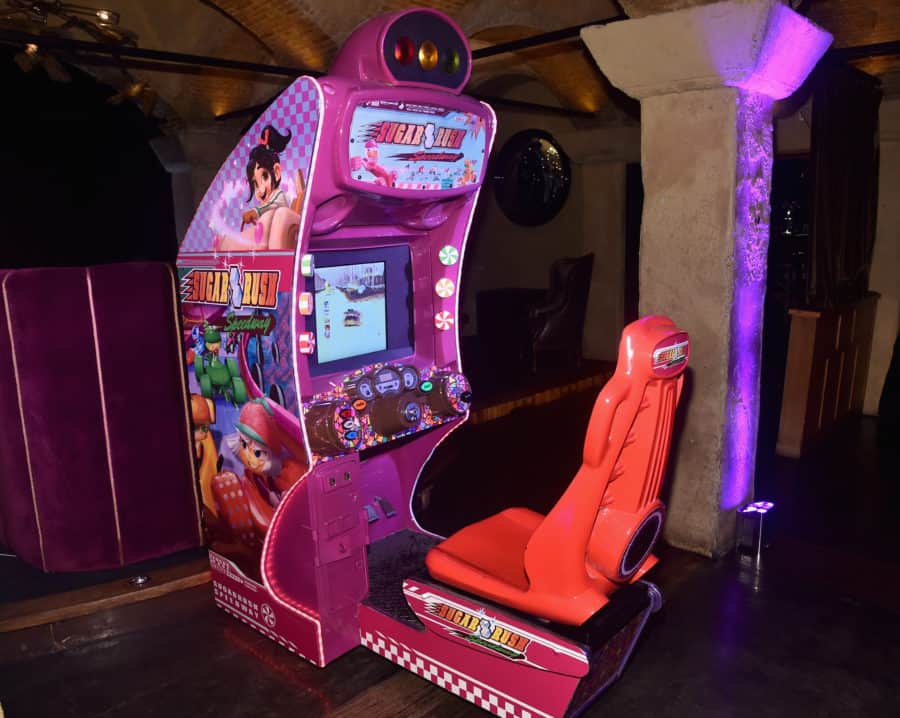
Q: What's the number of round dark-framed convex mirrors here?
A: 1